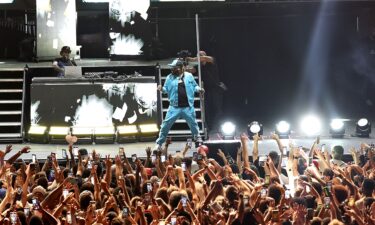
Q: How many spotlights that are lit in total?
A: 6